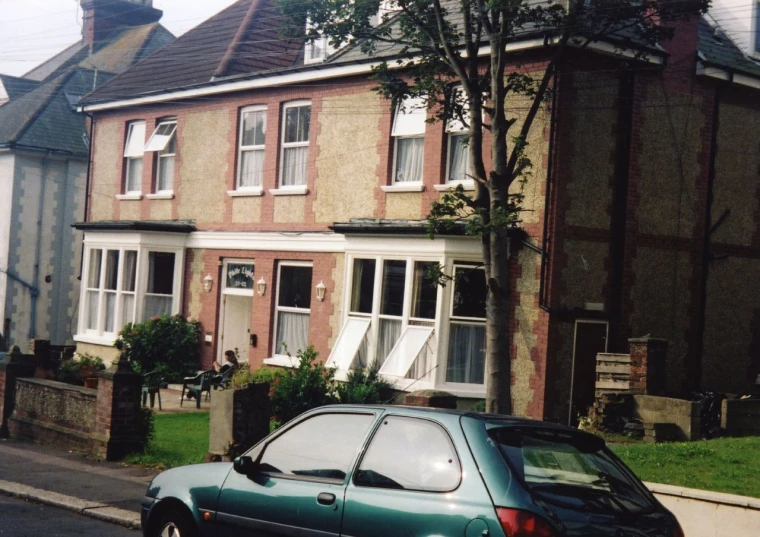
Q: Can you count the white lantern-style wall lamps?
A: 3